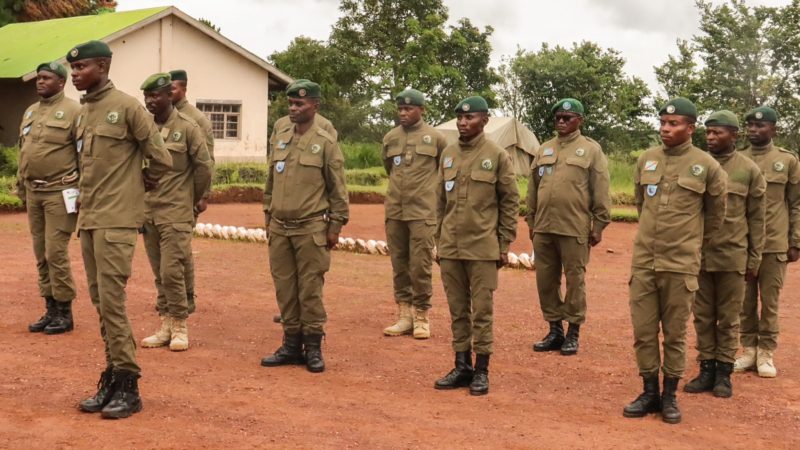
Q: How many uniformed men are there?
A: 12